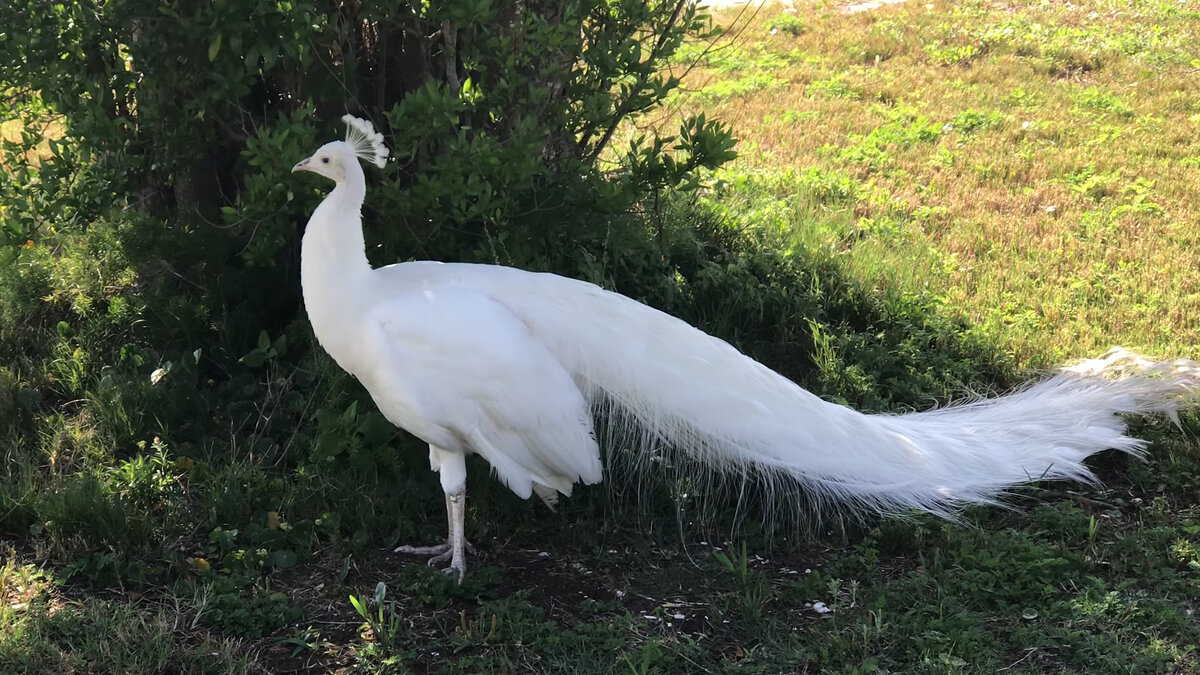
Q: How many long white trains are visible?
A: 1